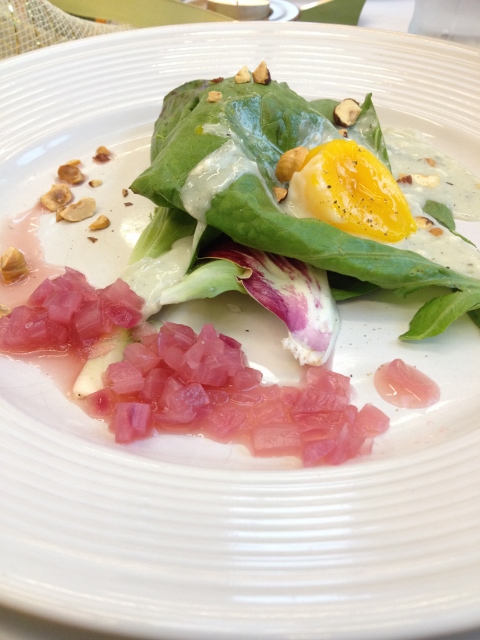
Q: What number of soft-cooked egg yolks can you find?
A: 1